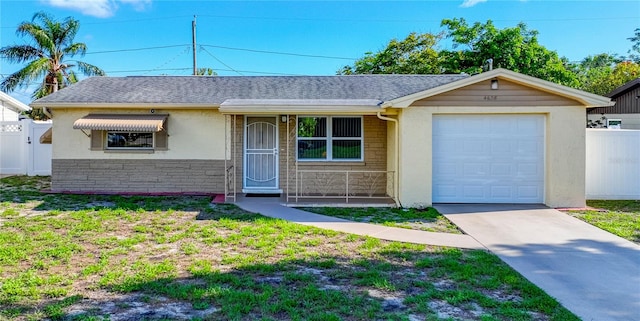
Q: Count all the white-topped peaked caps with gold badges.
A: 0